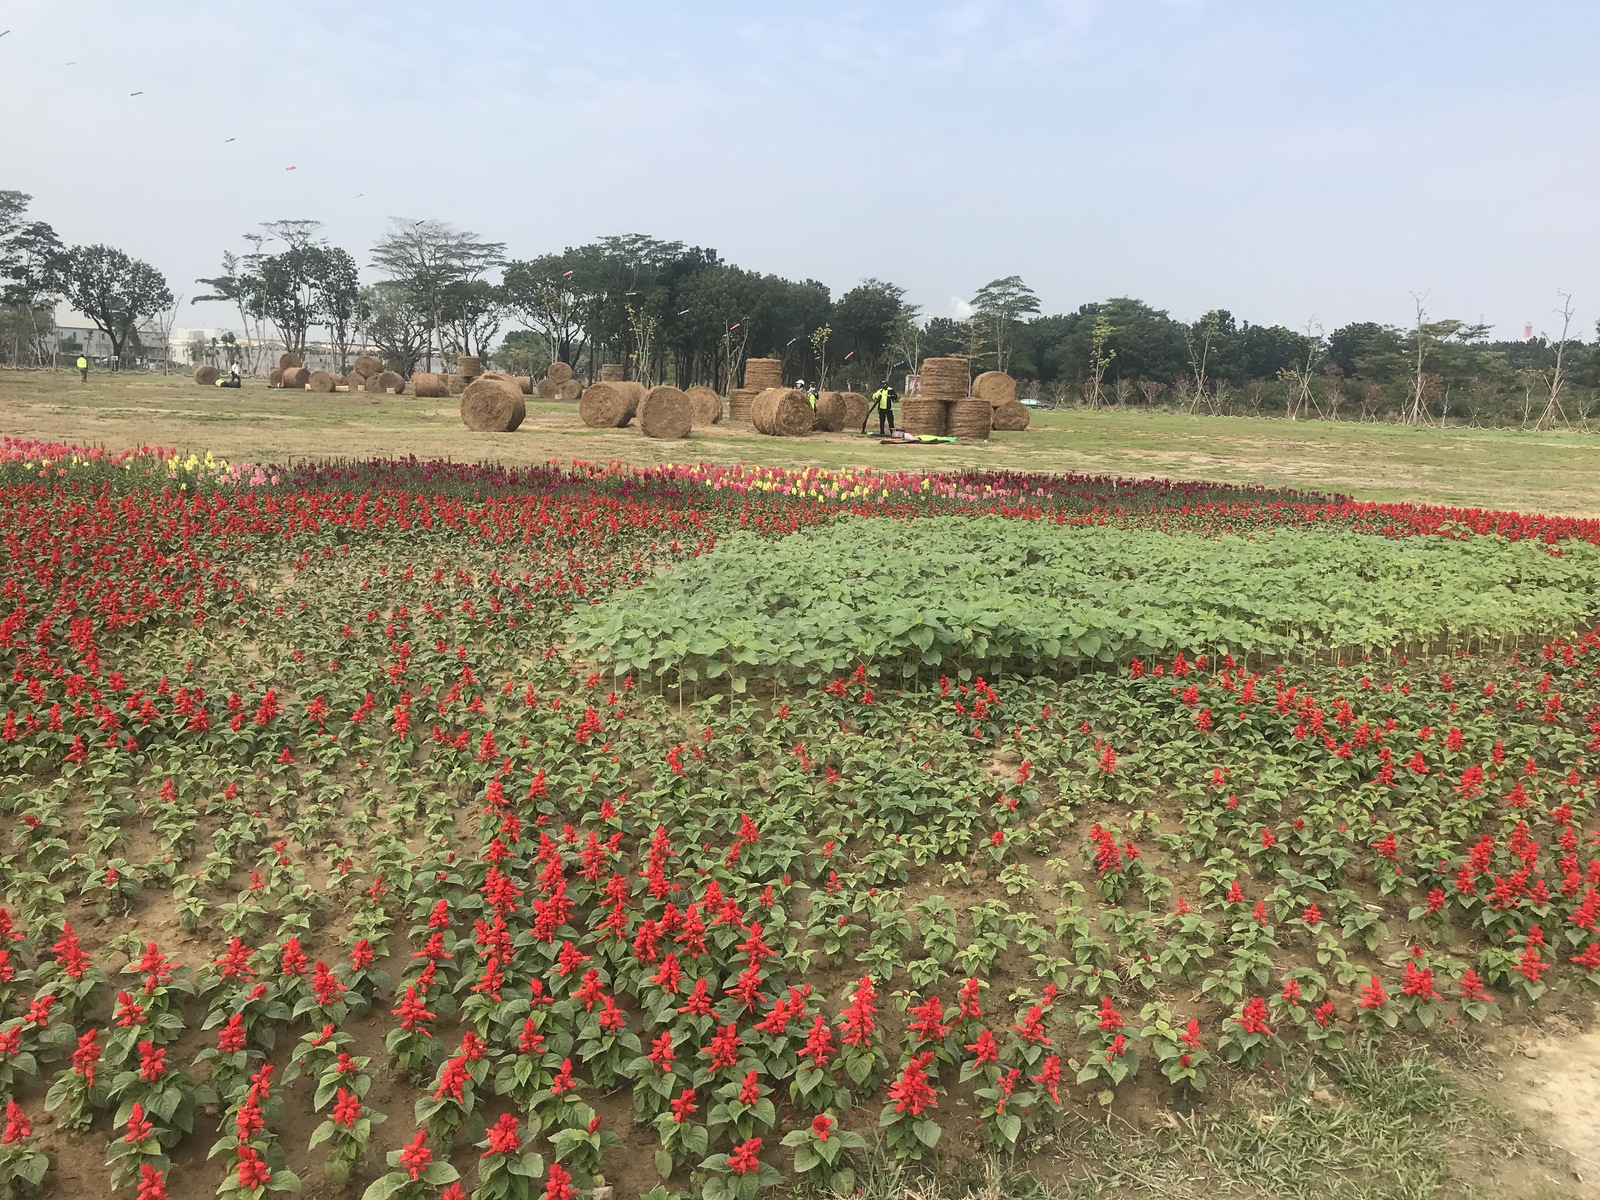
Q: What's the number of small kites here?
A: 15